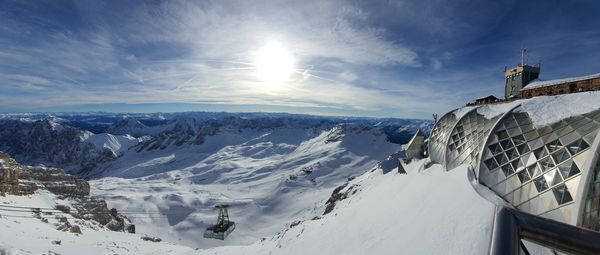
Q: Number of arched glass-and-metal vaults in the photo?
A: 3